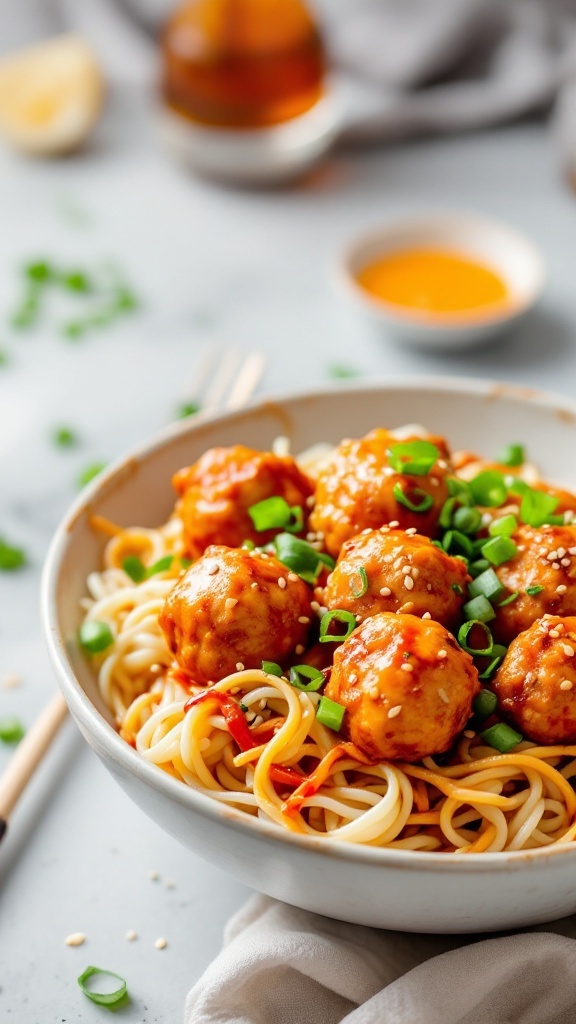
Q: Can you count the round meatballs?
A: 7